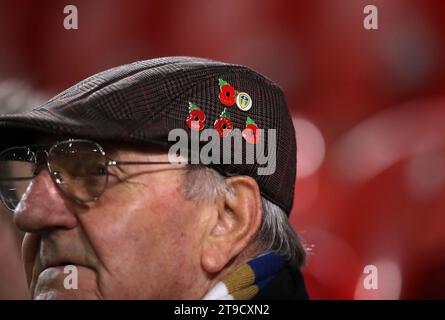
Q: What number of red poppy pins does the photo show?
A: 4